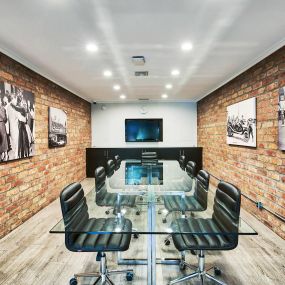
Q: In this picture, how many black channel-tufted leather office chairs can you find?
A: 9